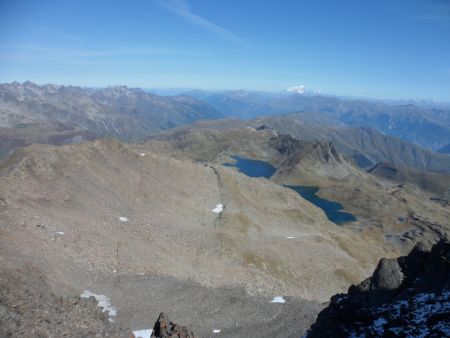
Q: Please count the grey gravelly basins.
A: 1